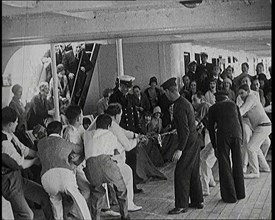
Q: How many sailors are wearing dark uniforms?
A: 3